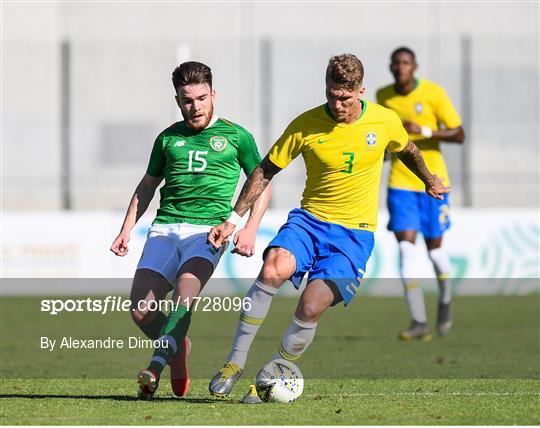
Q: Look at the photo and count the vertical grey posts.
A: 3